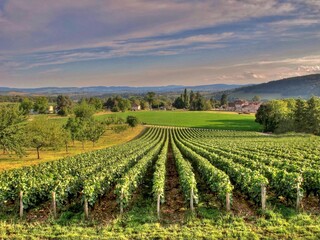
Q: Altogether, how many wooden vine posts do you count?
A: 9